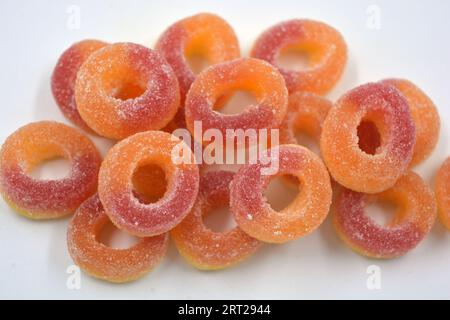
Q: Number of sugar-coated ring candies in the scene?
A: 15